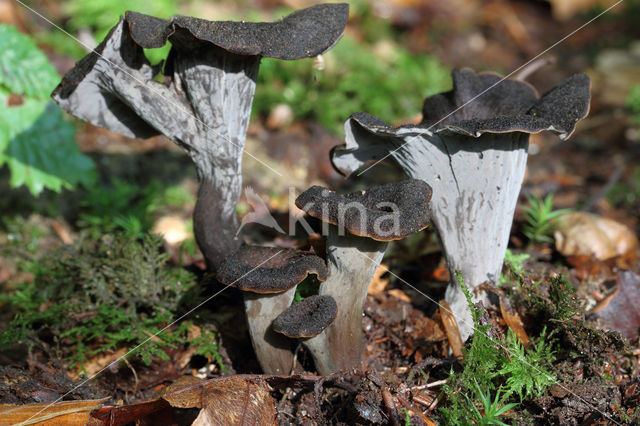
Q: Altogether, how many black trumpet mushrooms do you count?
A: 5